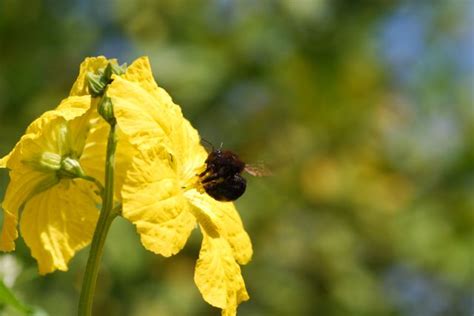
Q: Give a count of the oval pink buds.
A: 0